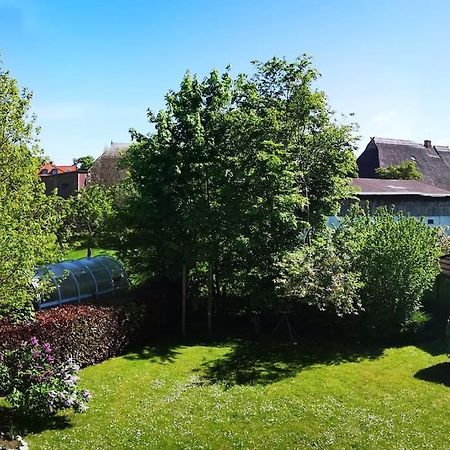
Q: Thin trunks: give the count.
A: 2